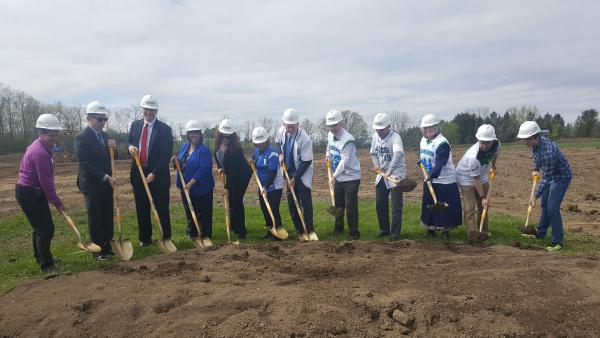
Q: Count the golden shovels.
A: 12